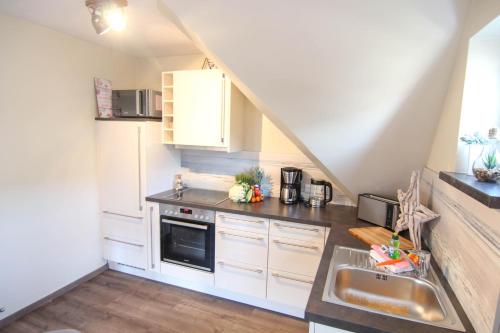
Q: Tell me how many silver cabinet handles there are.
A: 11